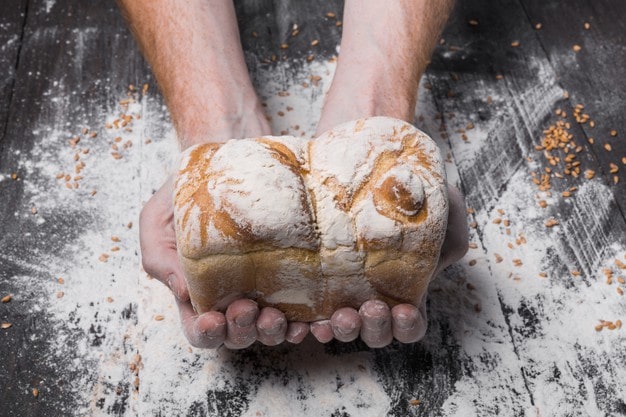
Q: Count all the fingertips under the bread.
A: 8